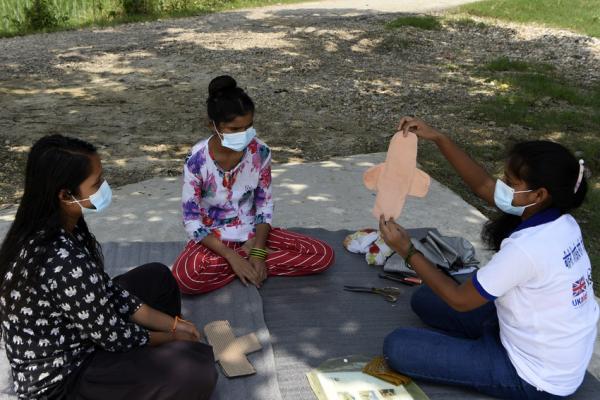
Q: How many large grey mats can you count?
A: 2